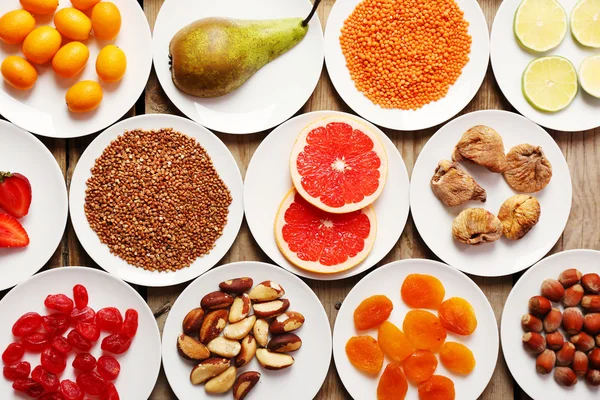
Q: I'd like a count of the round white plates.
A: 12